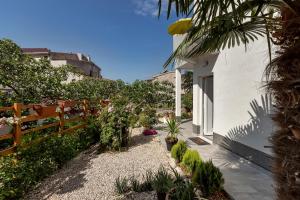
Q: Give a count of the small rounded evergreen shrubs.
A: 3